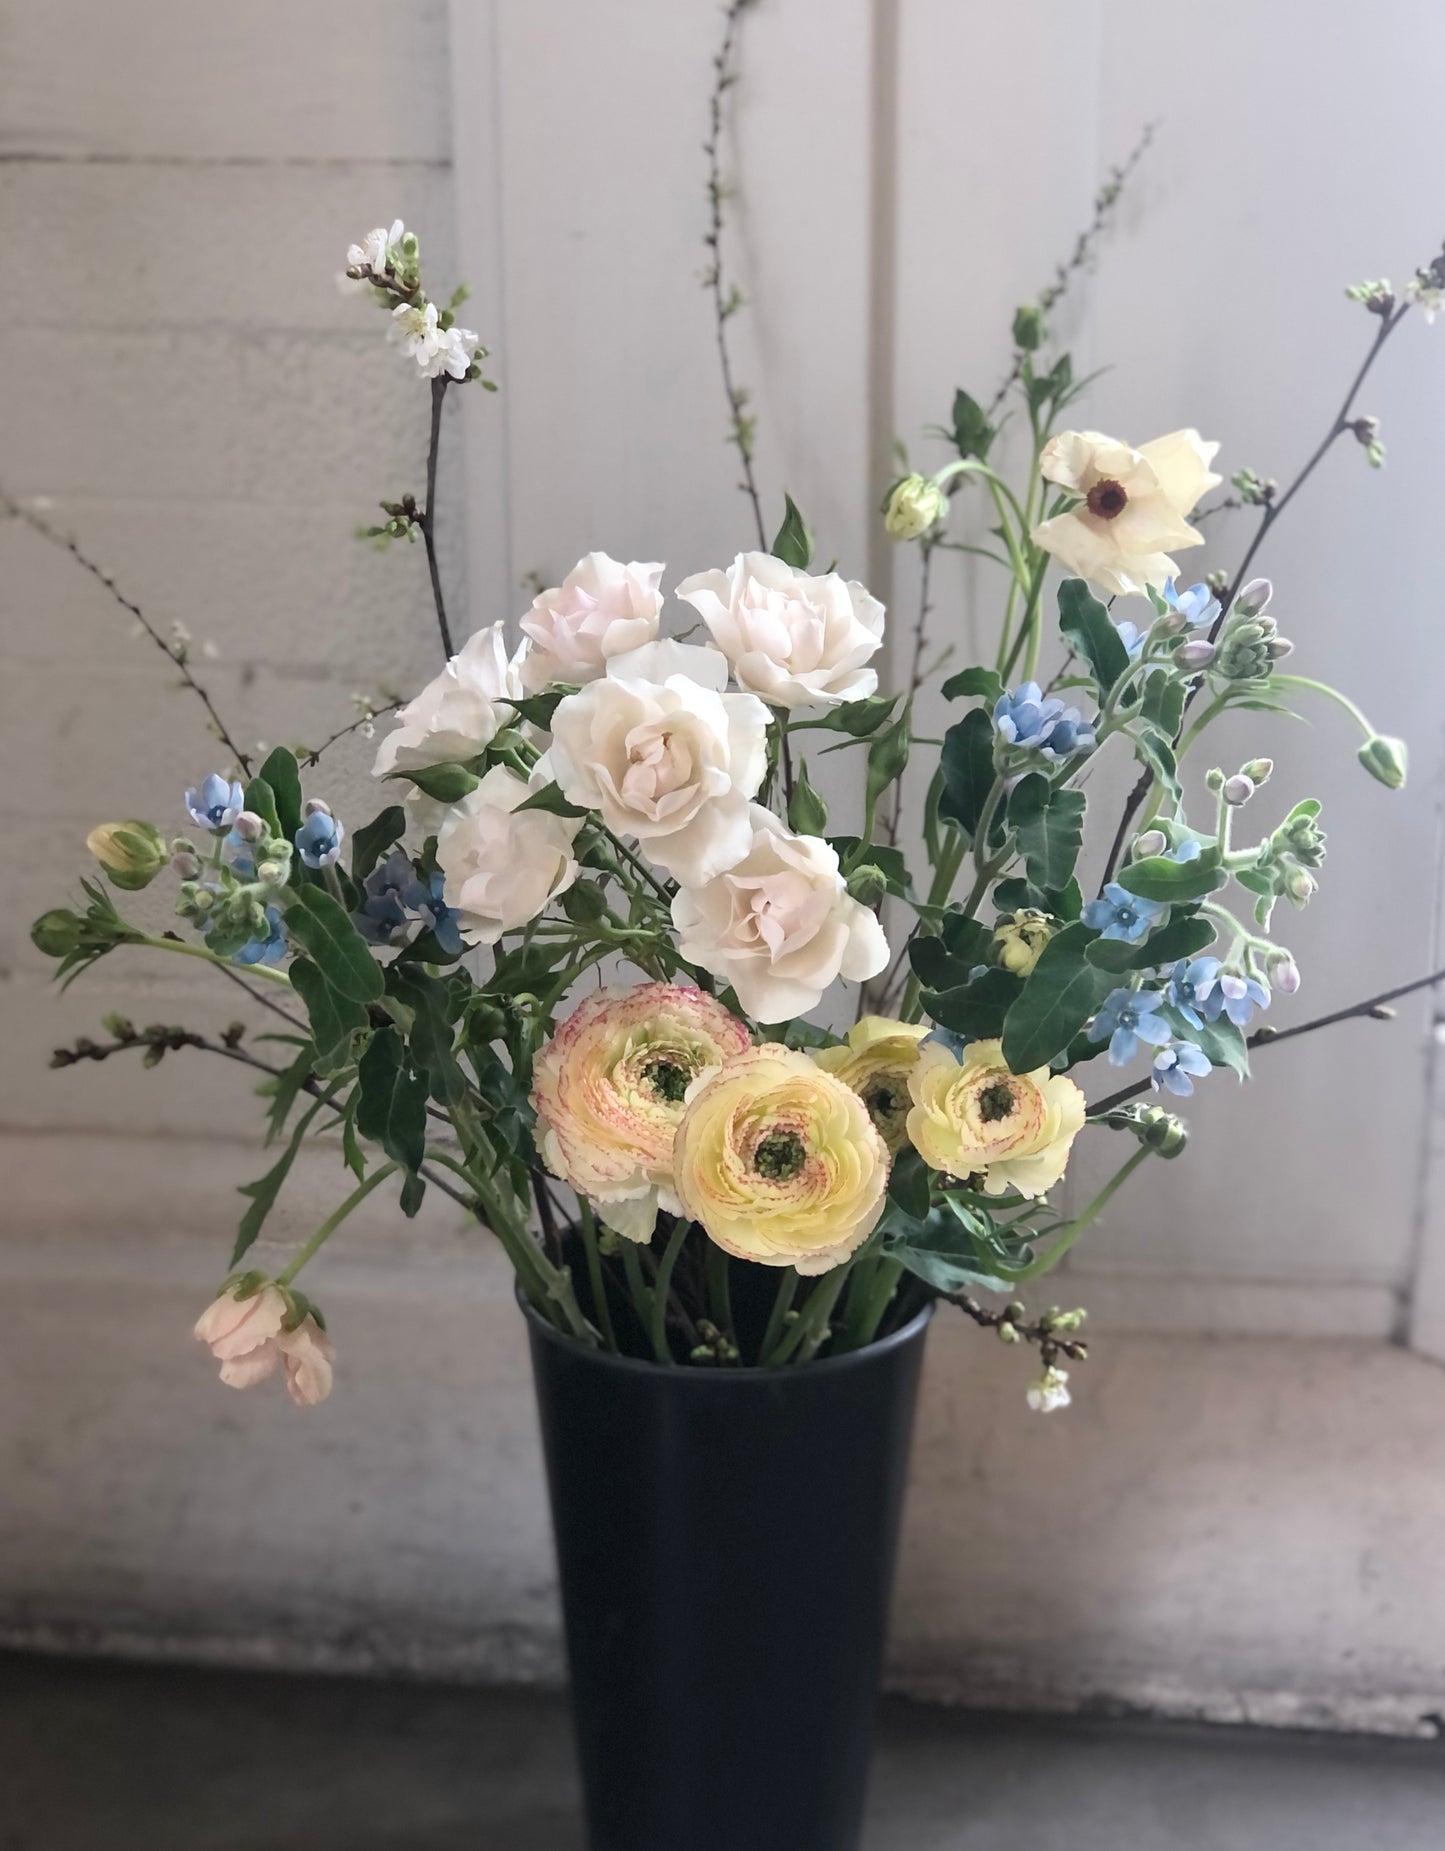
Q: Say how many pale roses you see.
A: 6